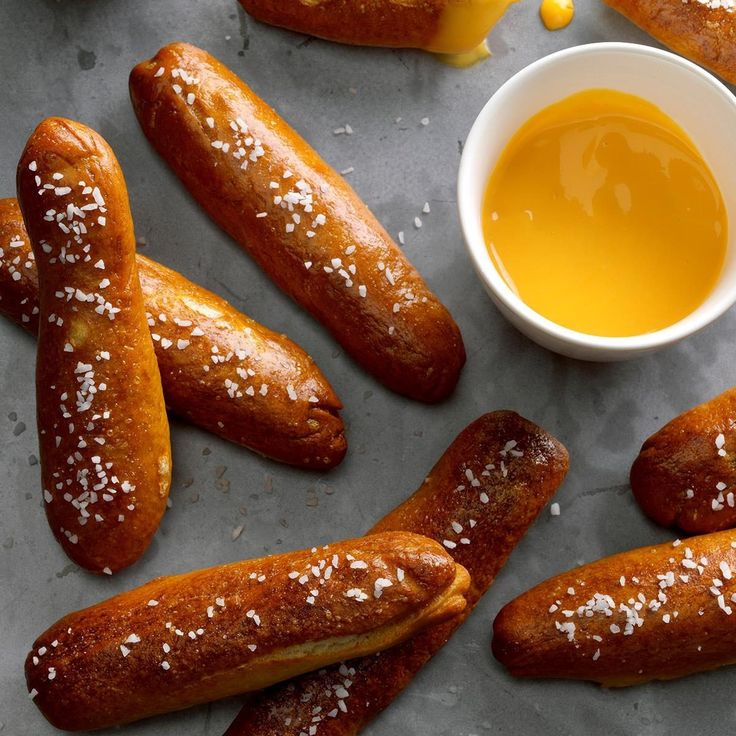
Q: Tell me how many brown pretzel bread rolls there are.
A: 9